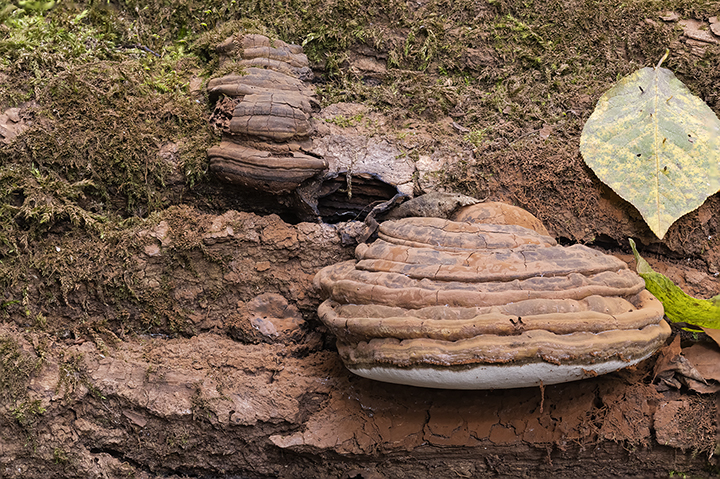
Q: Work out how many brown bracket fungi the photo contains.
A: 2